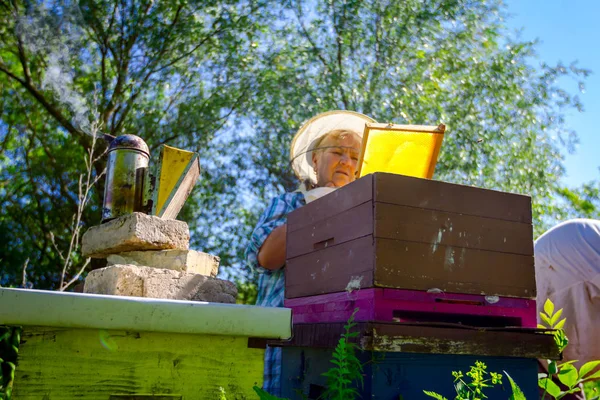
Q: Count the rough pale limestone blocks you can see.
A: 3